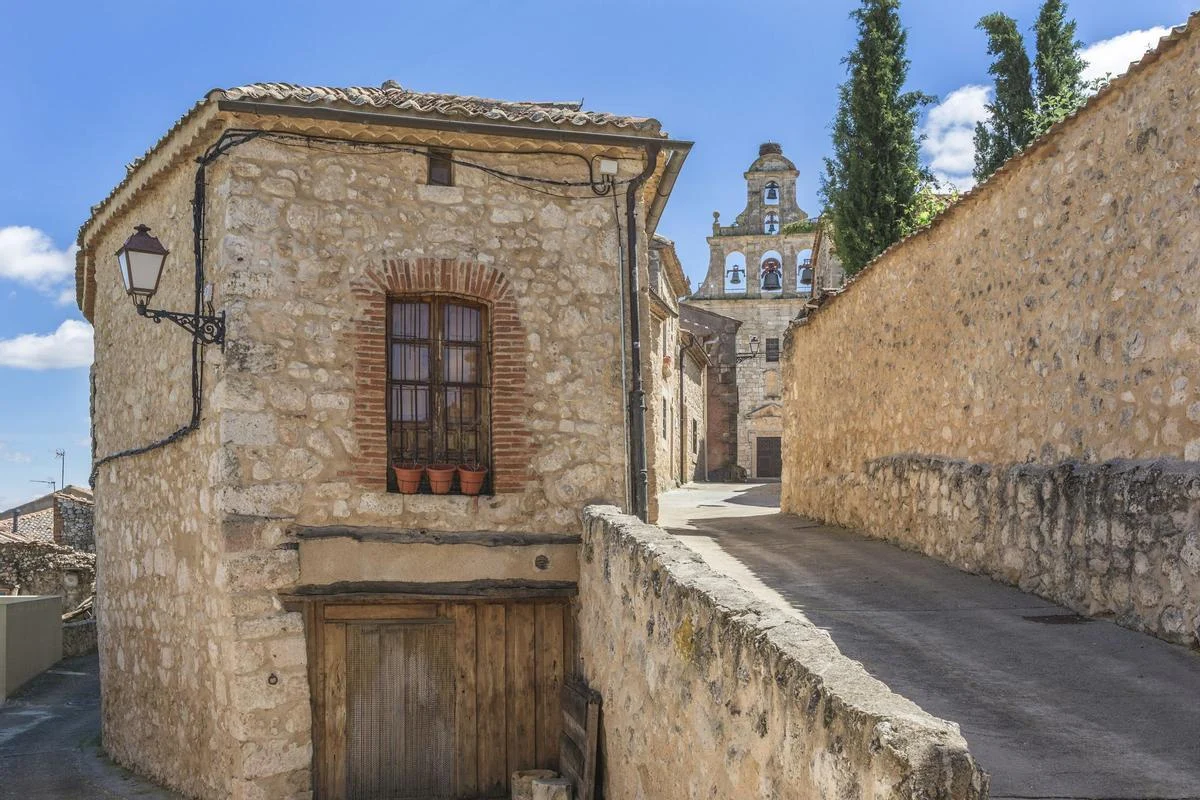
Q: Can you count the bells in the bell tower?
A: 5